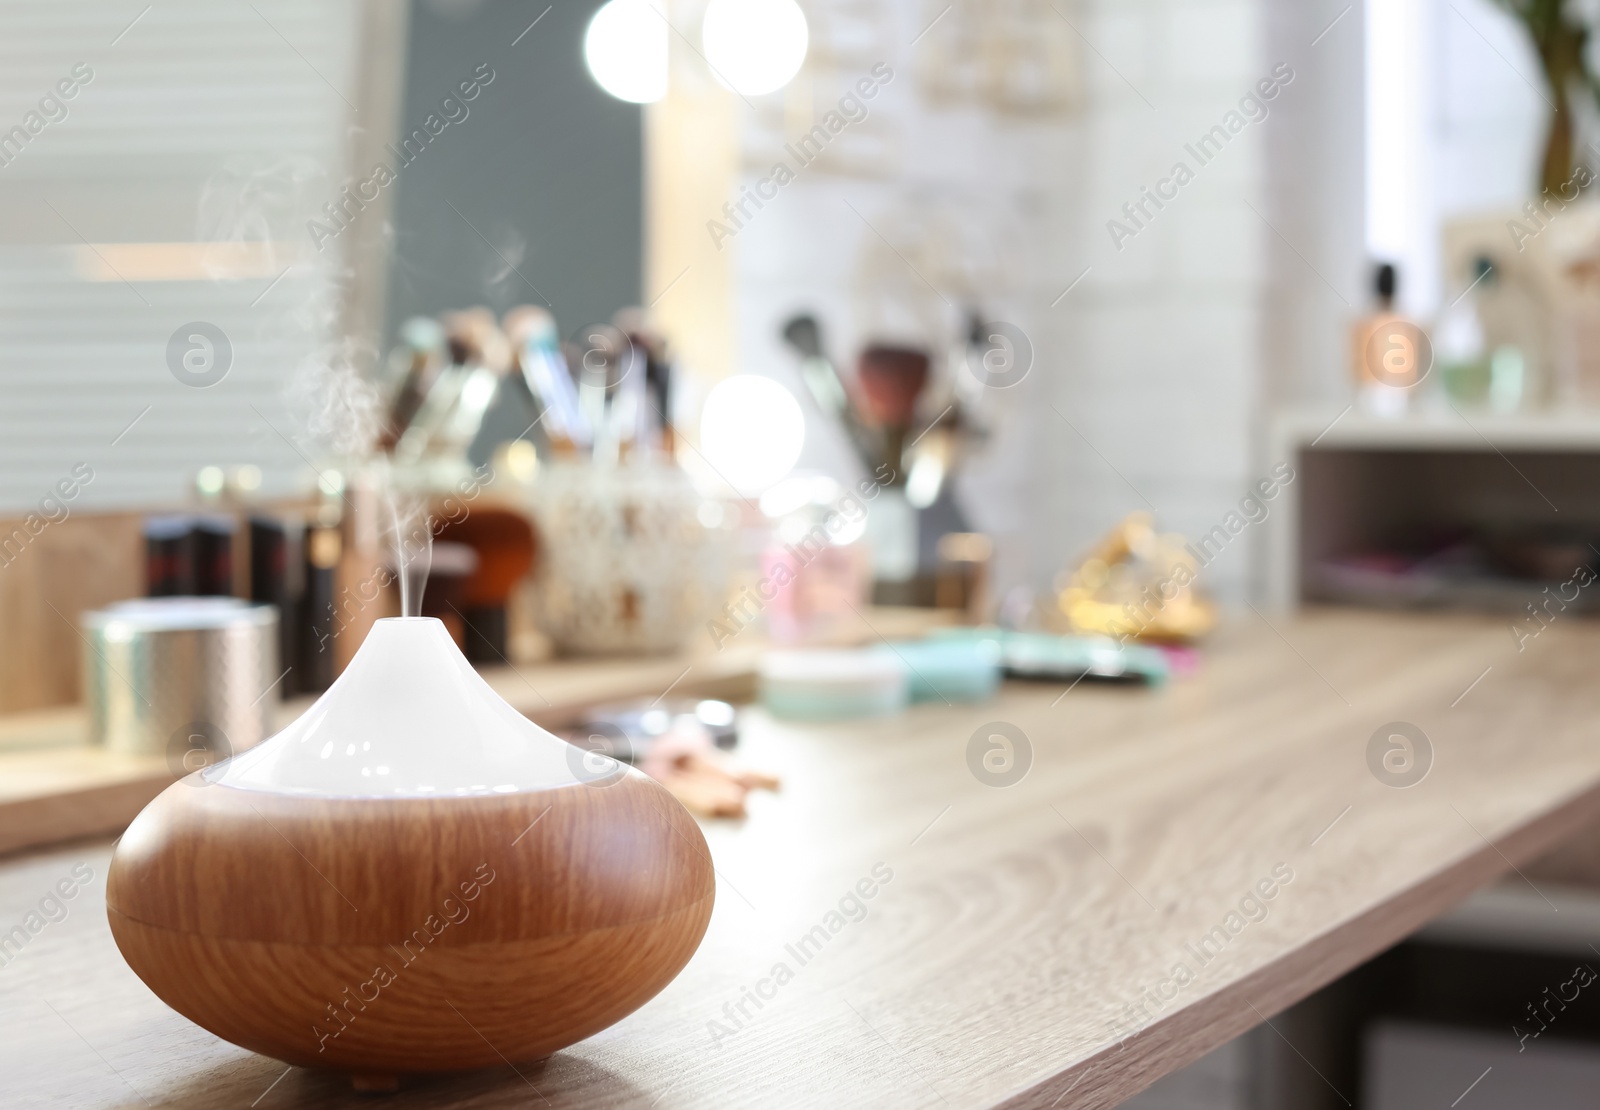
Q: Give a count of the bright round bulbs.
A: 3